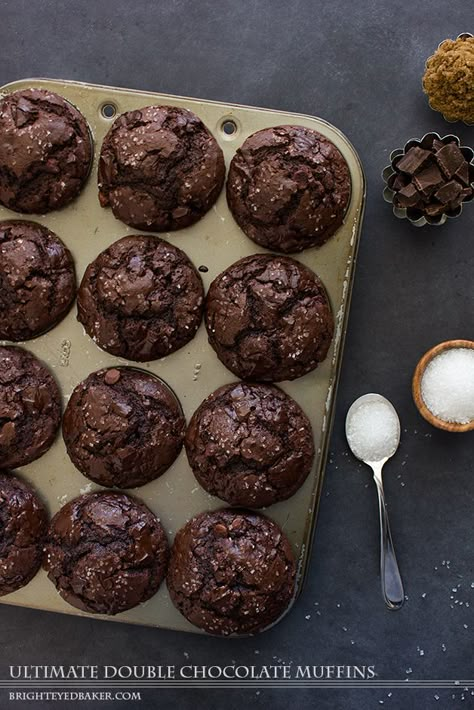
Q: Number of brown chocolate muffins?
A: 12